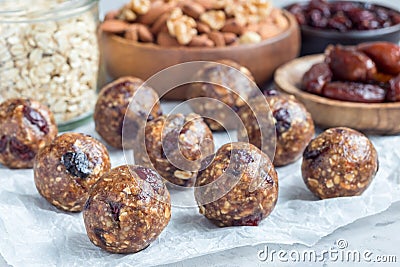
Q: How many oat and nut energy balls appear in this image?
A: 9